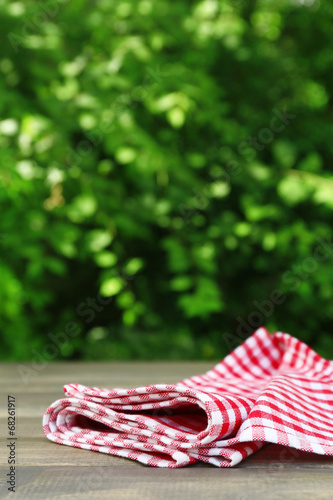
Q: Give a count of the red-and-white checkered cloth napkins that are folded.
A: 1